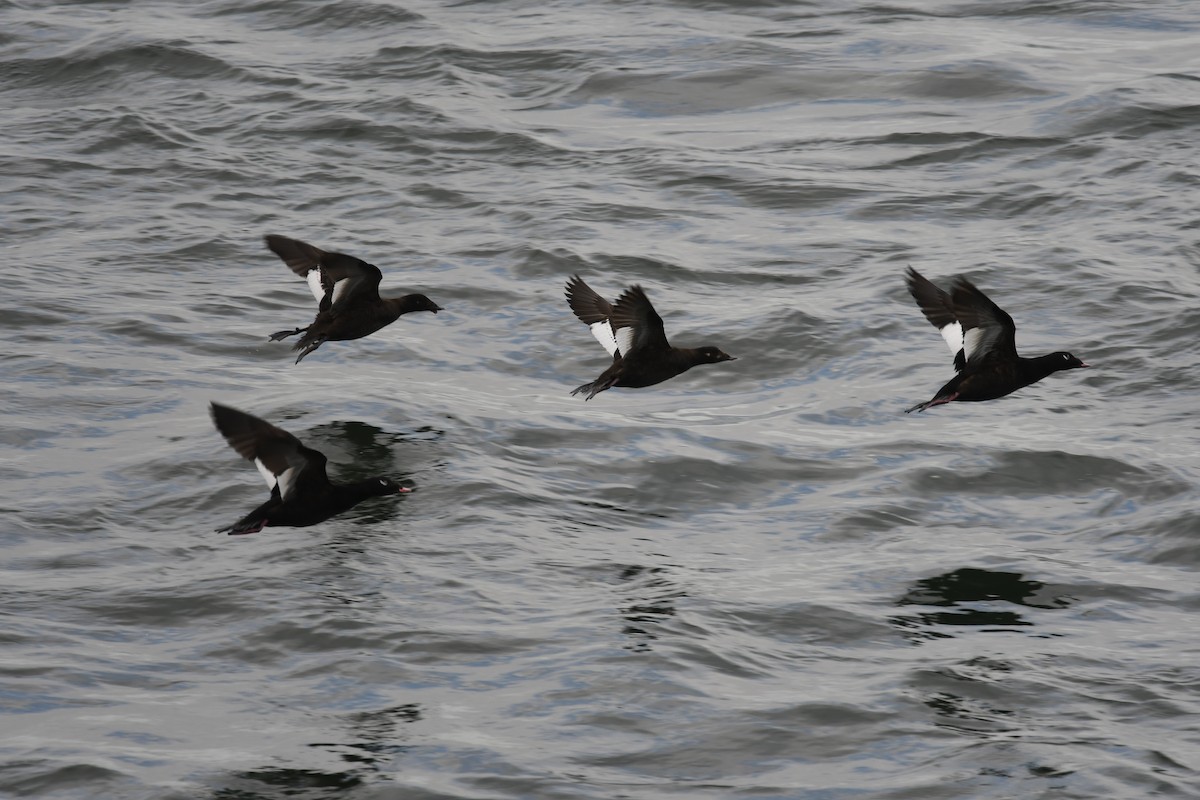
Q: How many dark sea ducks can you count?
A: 4